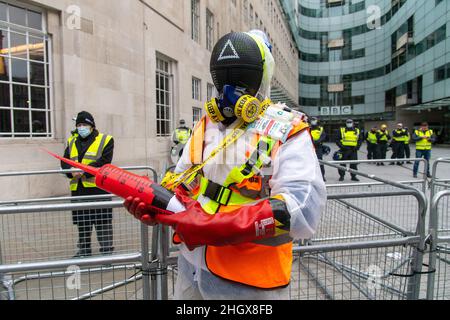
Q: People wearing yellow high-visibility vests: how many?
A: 9